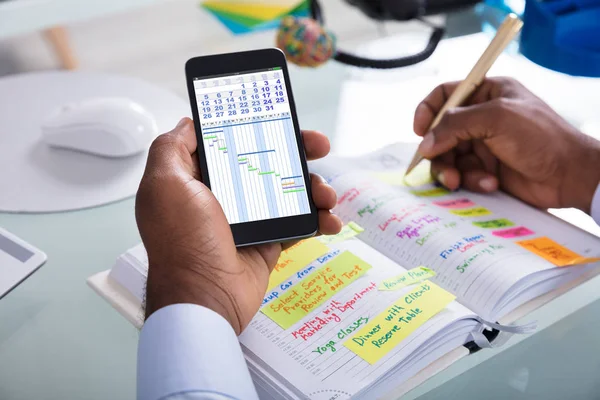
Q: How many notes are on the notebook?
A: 12